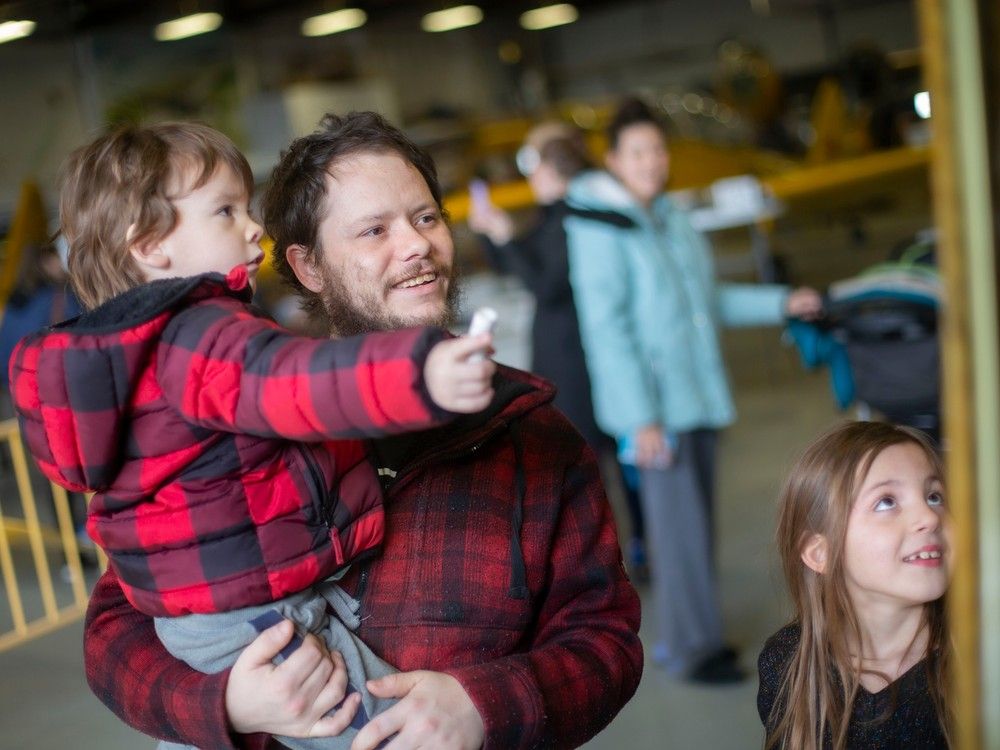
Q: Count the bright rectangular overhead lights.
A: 5